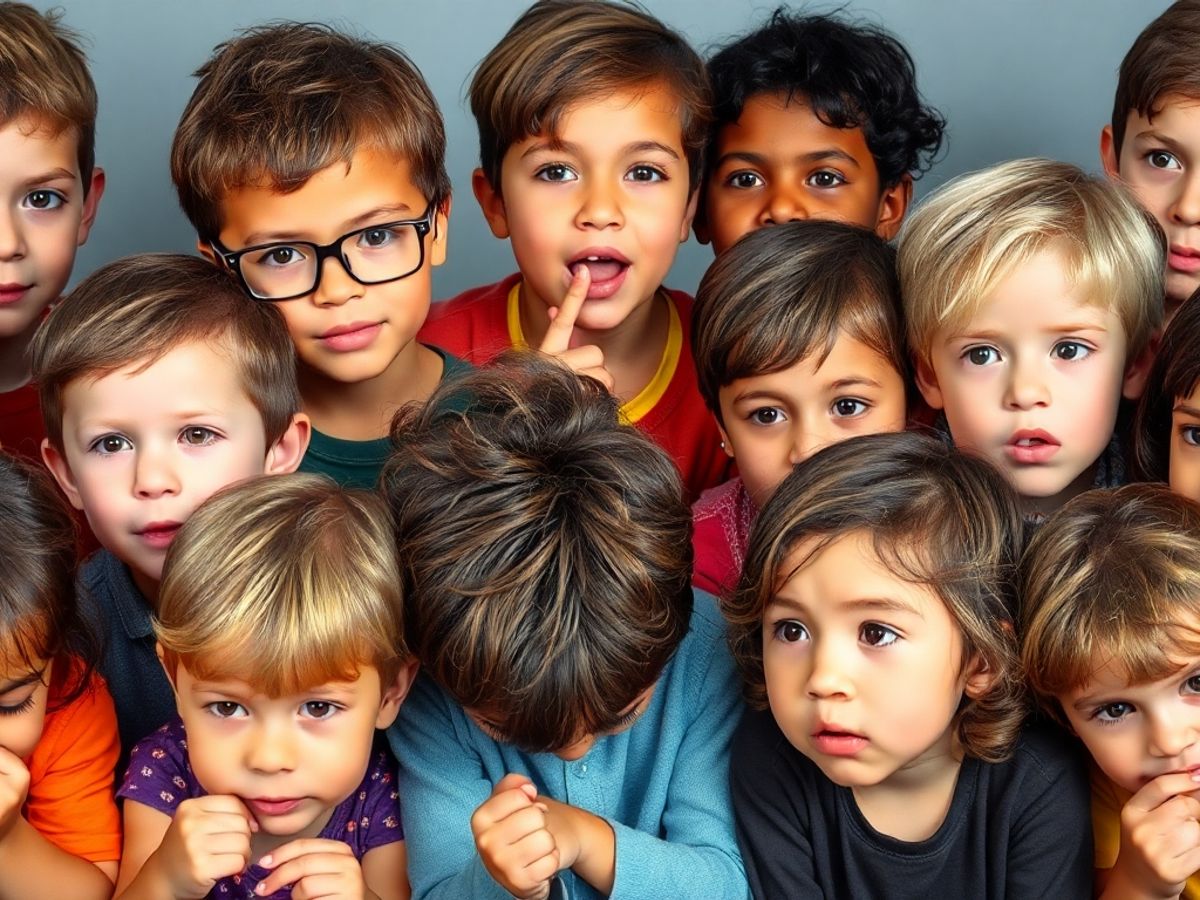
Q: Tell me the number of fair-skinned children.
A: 13